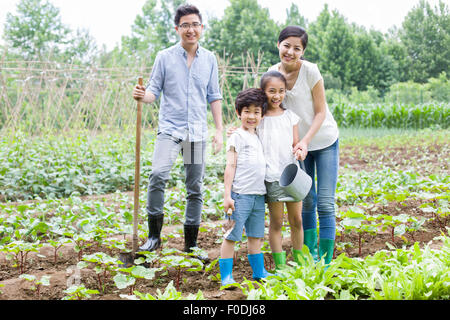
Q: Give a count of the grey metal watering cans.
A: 1